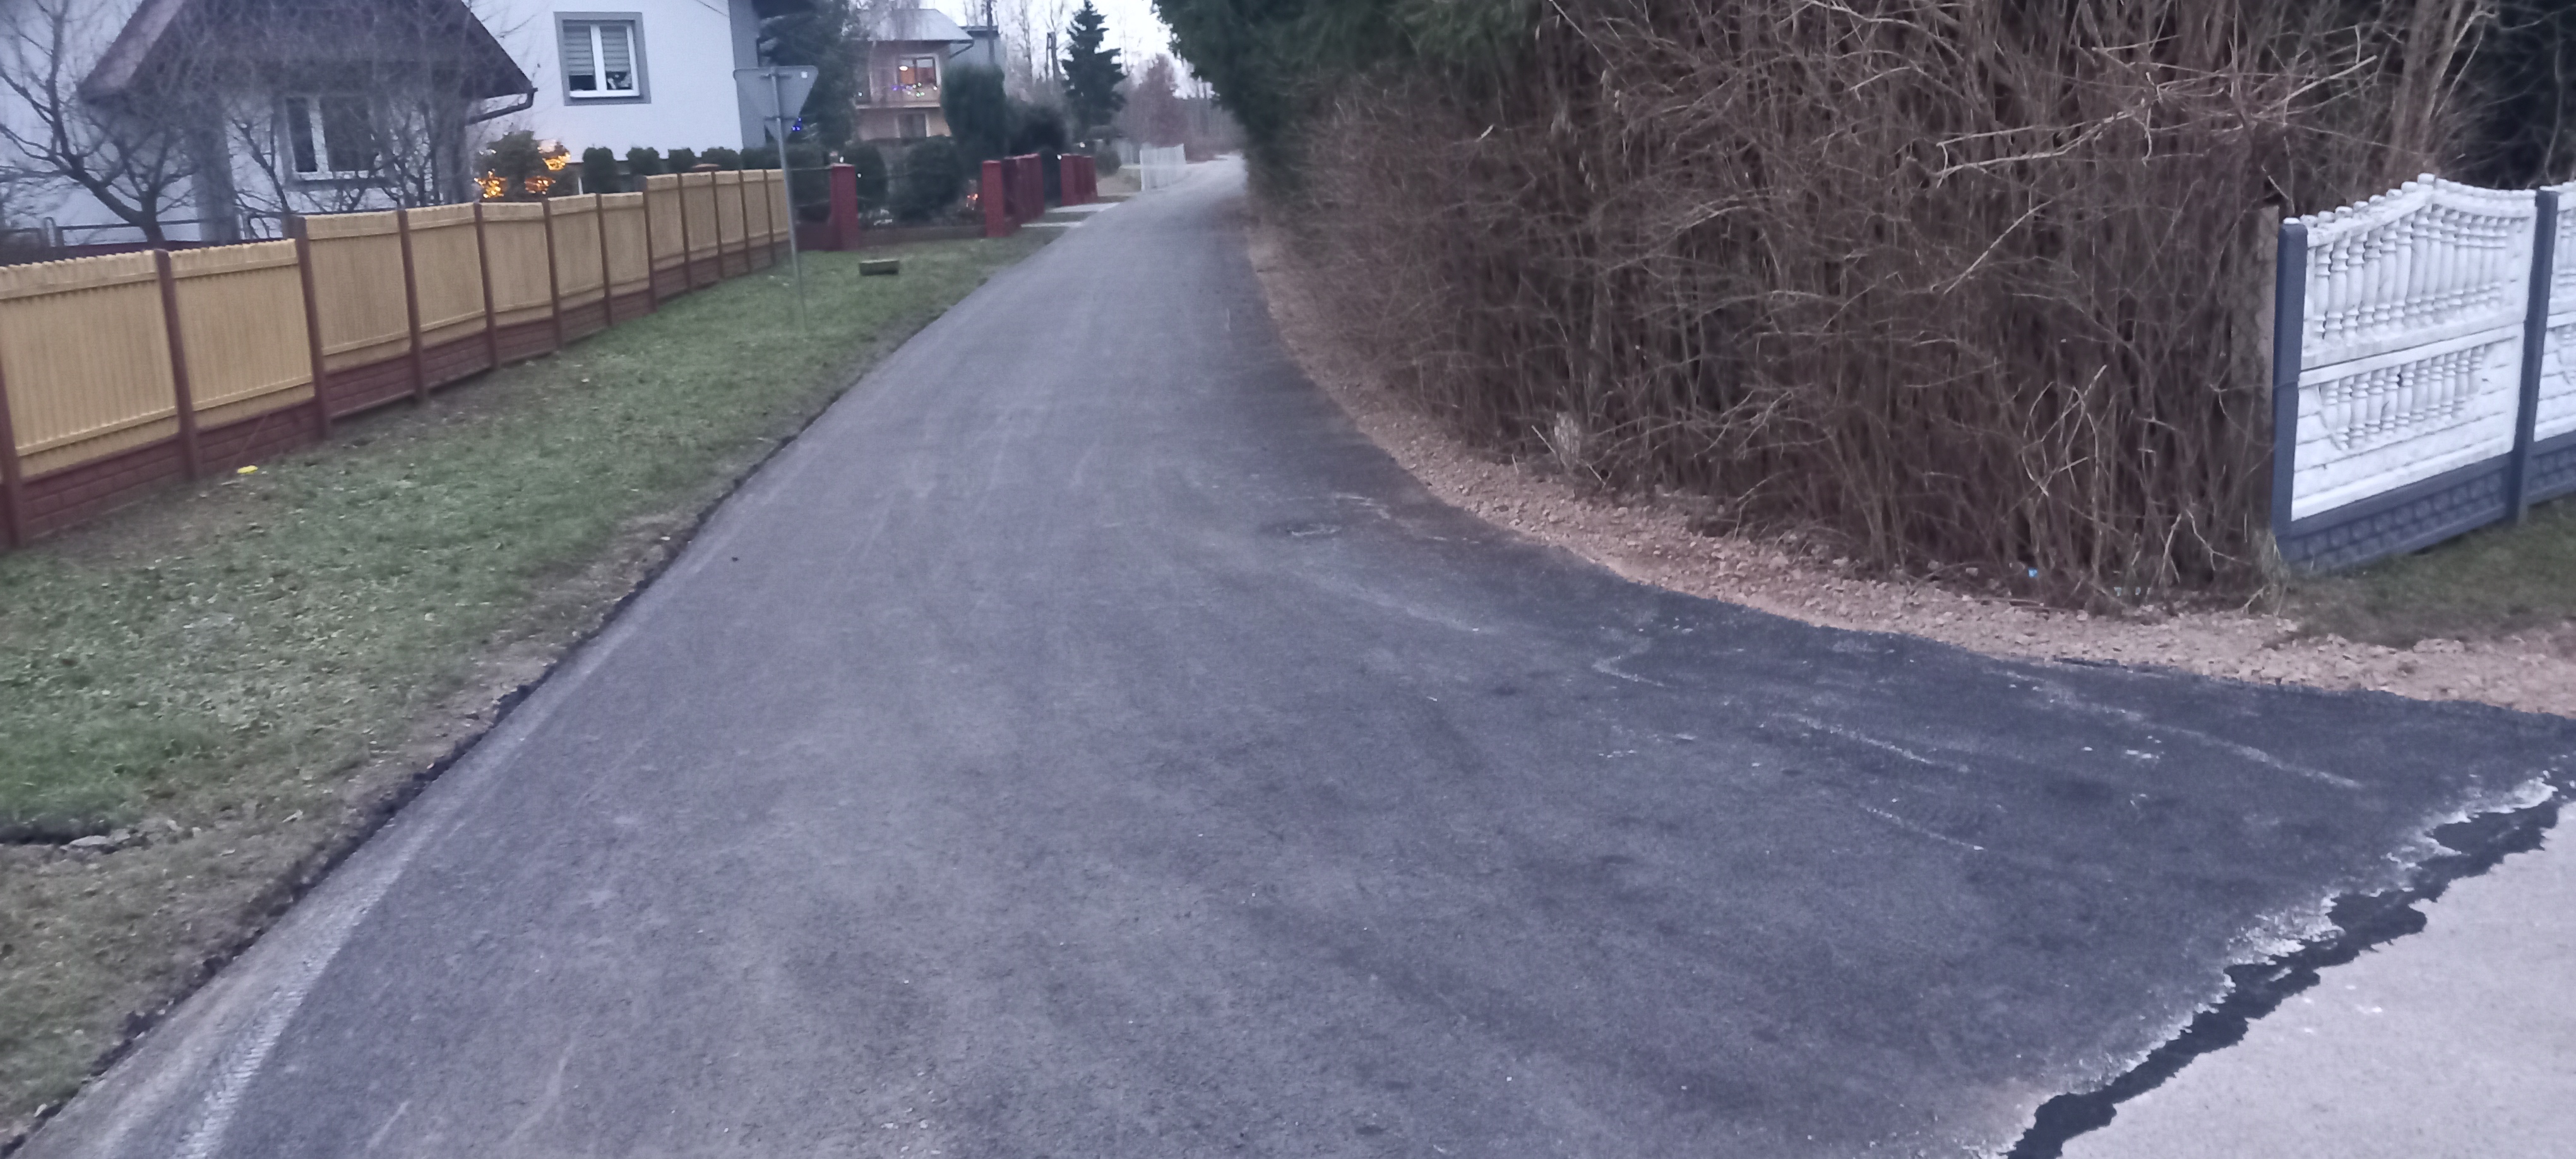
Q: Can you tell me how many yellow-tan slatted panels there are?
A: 12